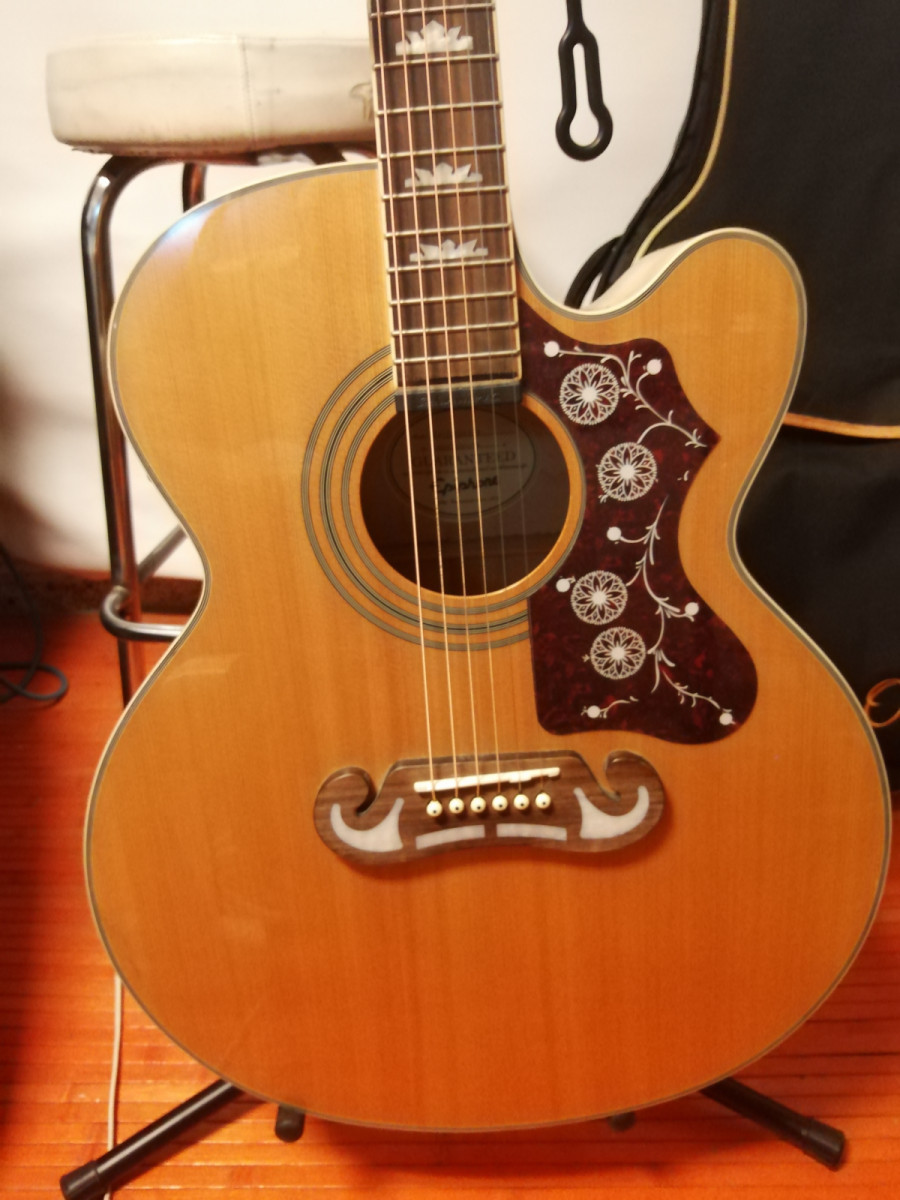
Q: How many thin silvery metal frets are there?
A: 10